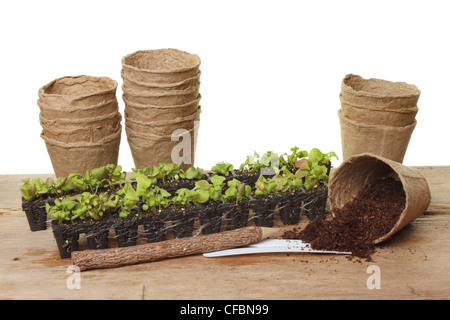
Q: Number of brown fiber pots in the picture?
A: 15